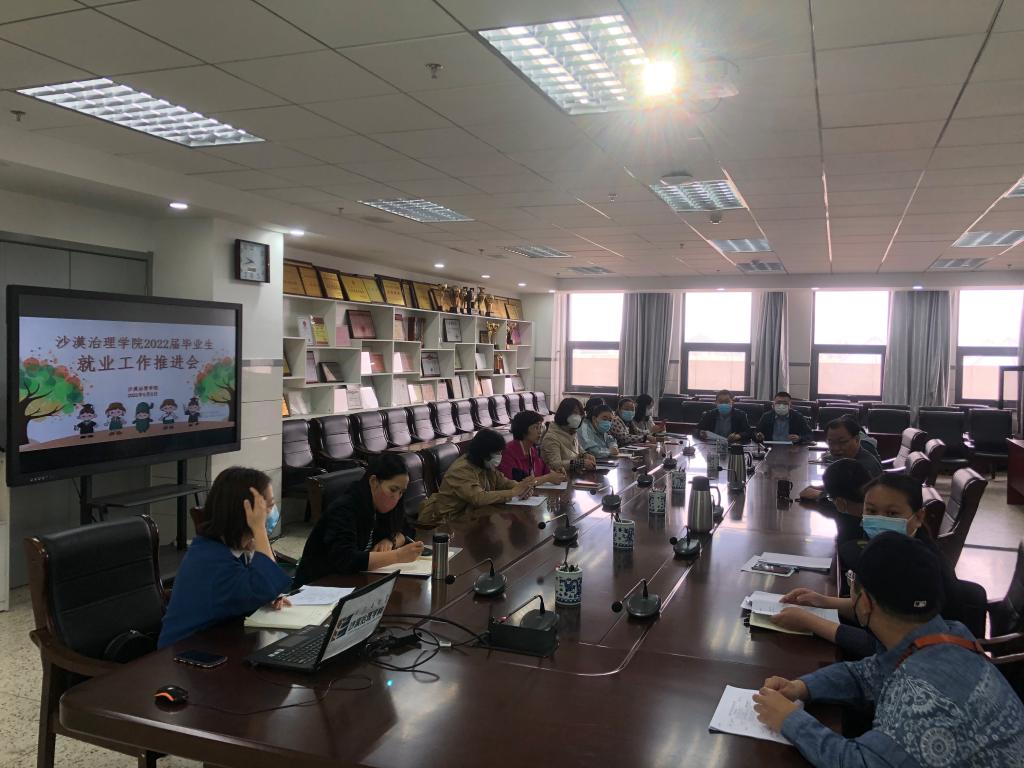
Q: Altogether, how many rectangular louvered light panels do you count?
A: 11